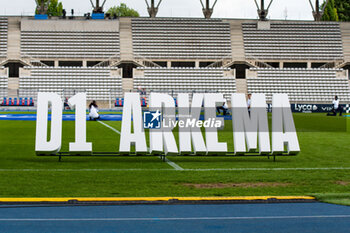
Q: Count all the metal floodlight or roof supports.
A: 6